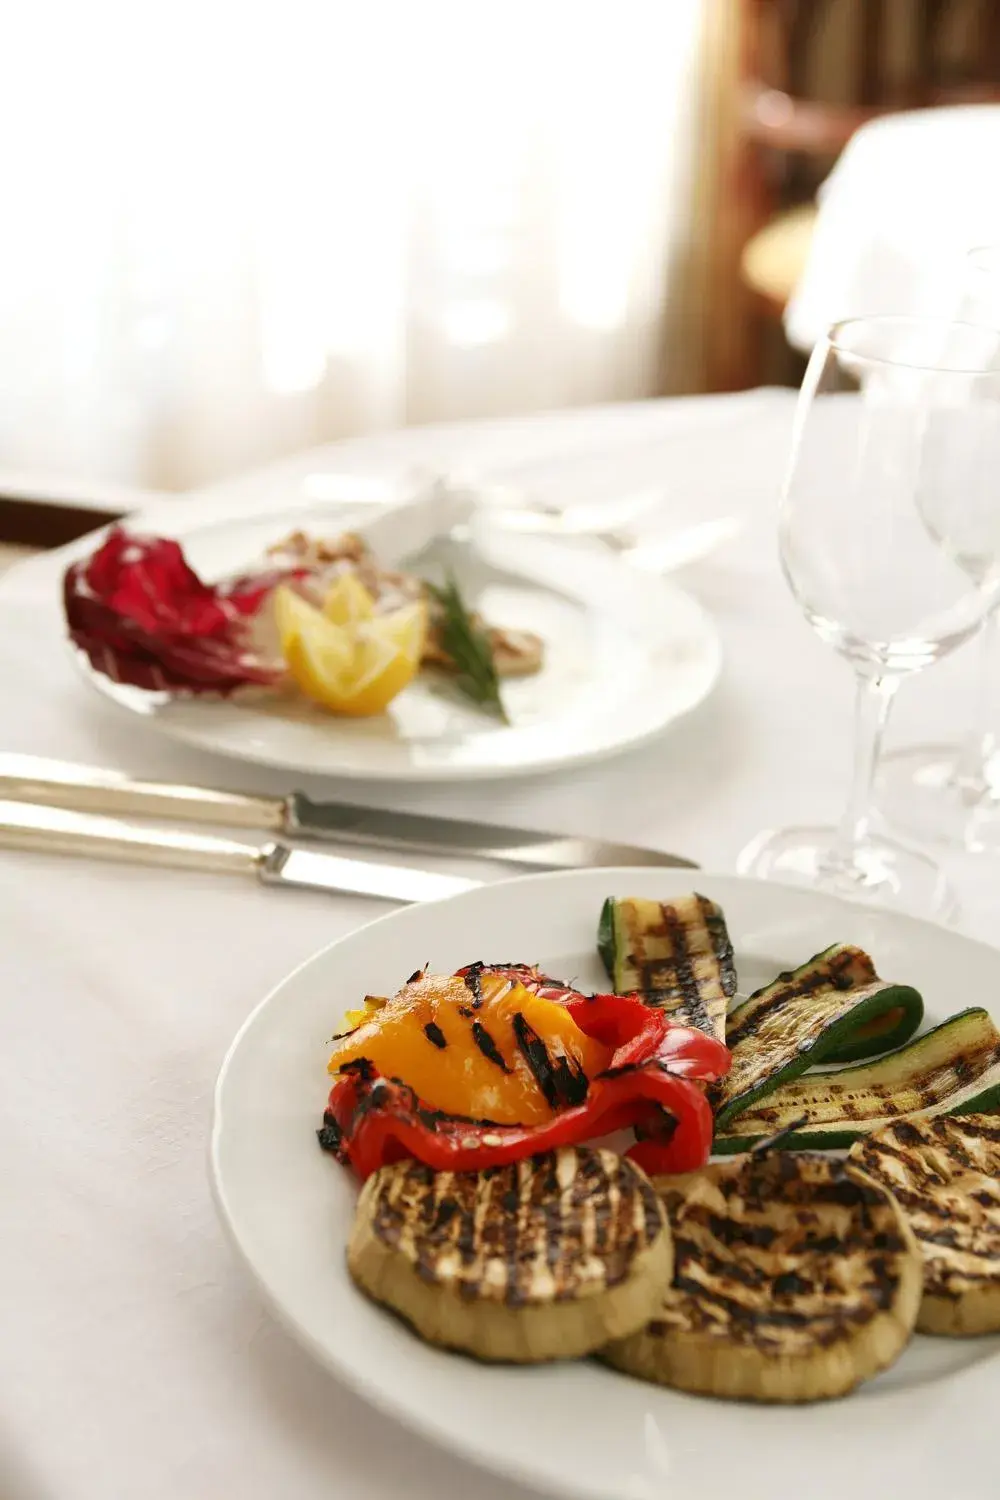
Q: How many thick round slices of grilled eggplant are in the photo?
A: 3